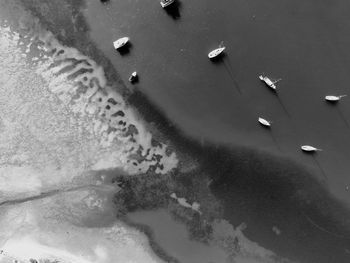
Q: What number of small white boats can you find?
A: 8